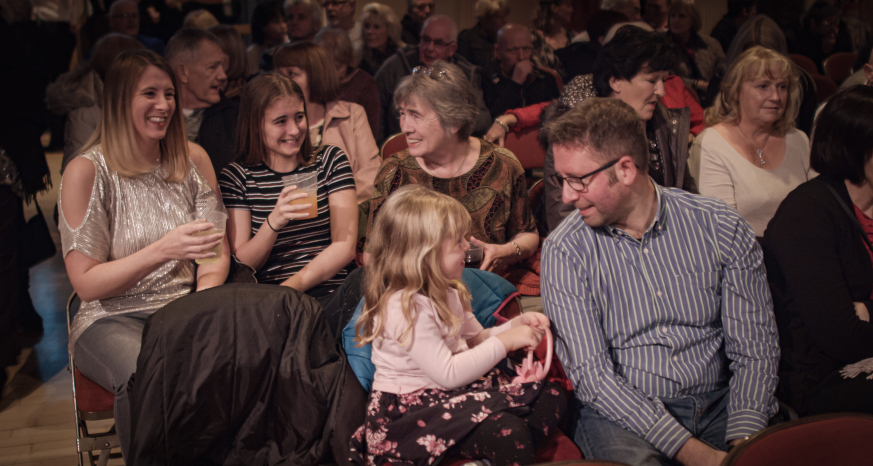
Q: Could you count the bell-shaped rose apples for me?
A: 0